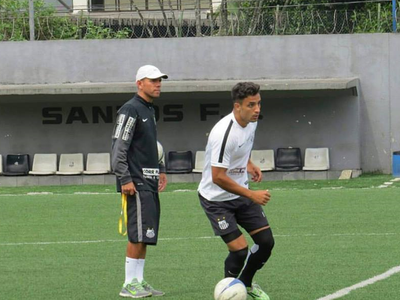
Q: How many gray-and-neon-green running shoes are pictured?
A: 2